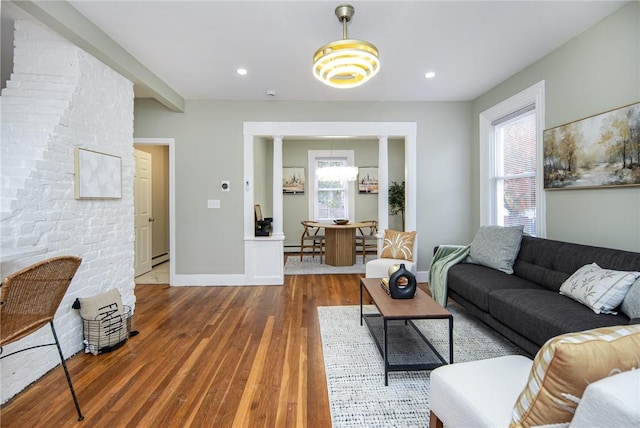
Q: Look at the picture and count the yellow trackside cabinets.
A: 0